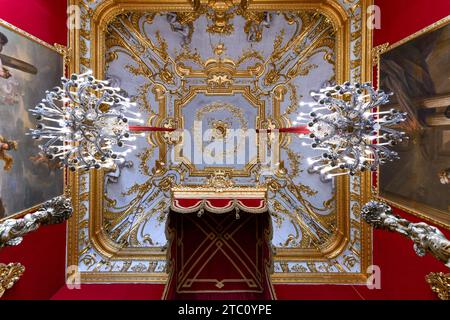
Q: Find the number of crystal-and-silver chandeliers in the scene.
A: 2